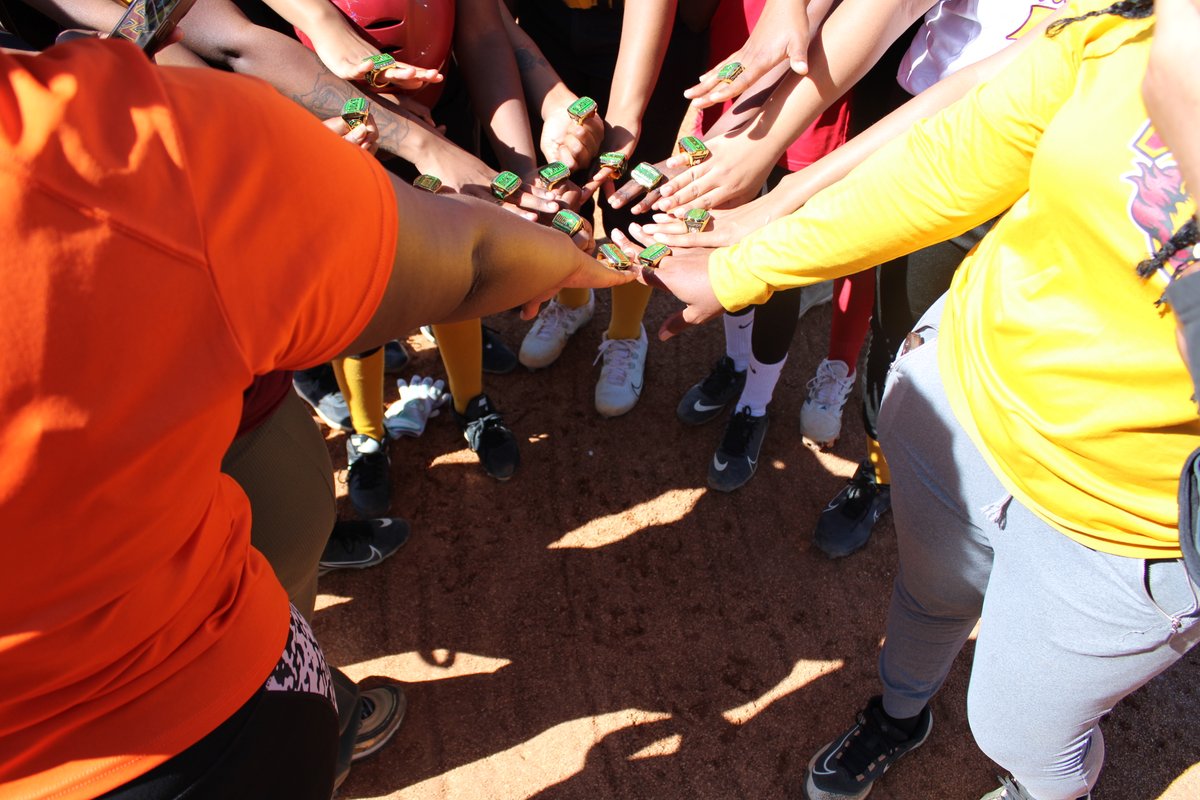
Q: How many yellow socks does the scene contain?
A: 5